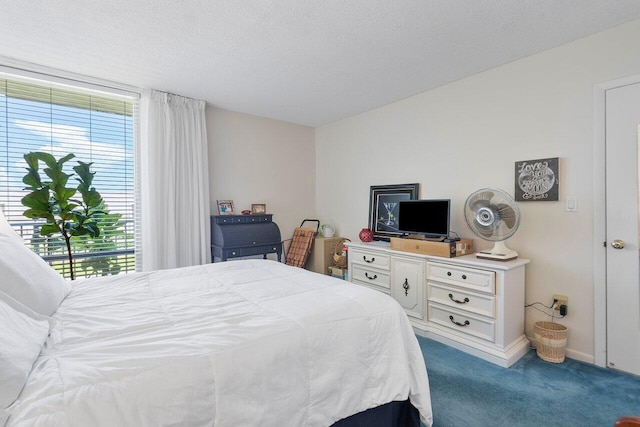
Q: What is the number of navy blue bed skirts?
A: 1